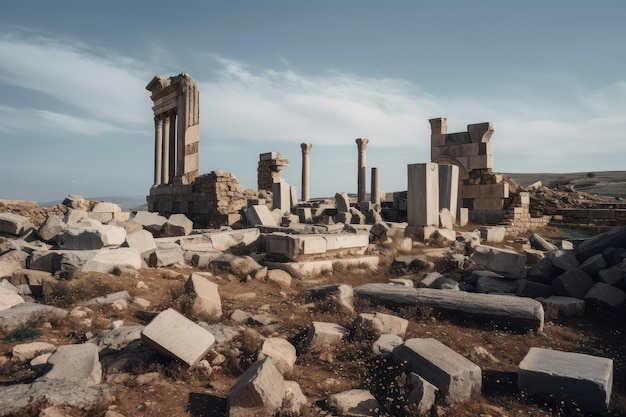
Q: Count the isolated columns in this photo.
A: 3